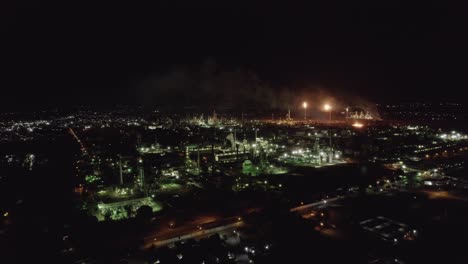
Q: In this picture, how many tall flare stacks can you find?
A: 2